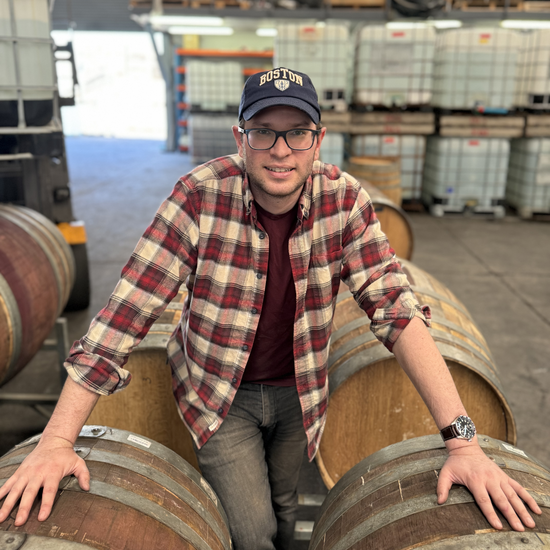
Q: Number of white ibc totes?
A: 11